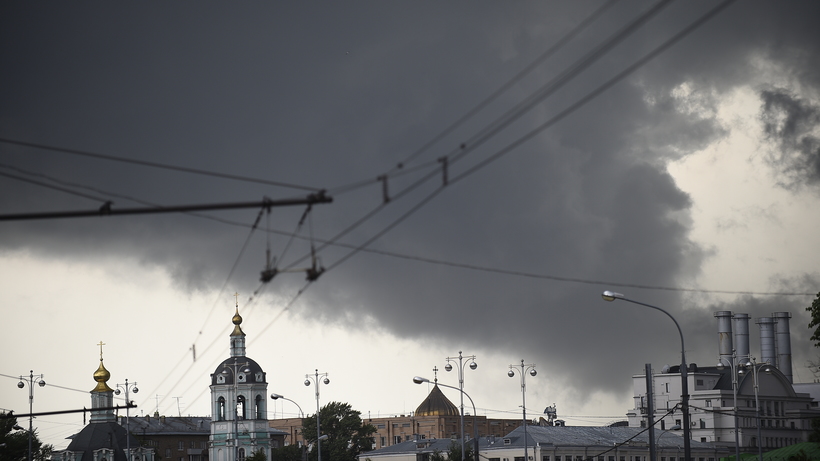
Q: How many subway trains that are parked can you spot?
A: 0